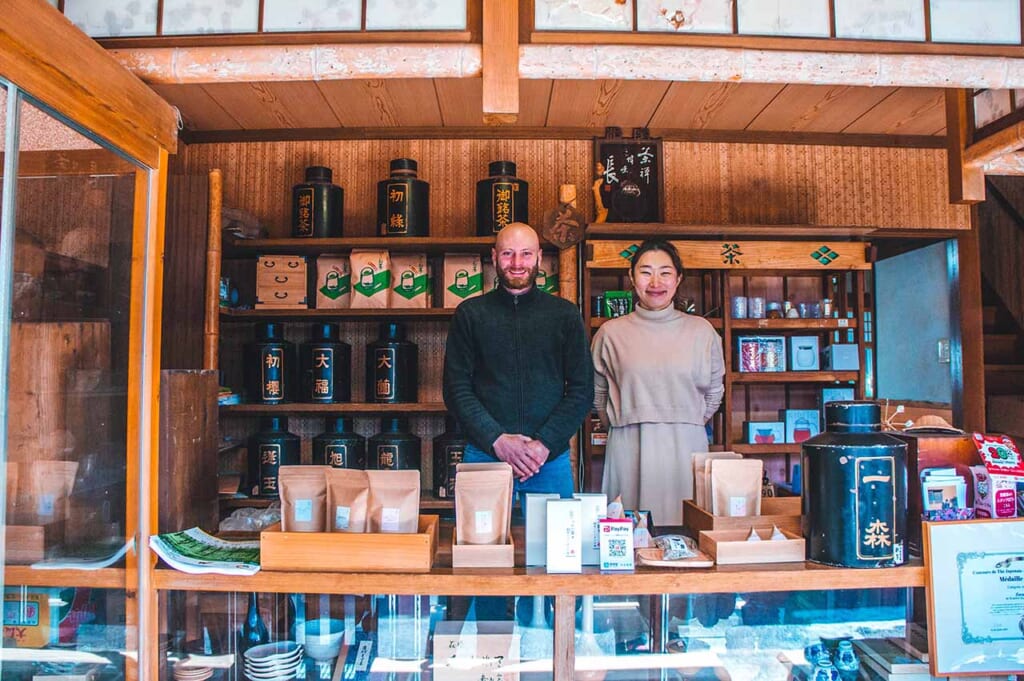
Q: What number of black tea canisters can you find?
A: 11